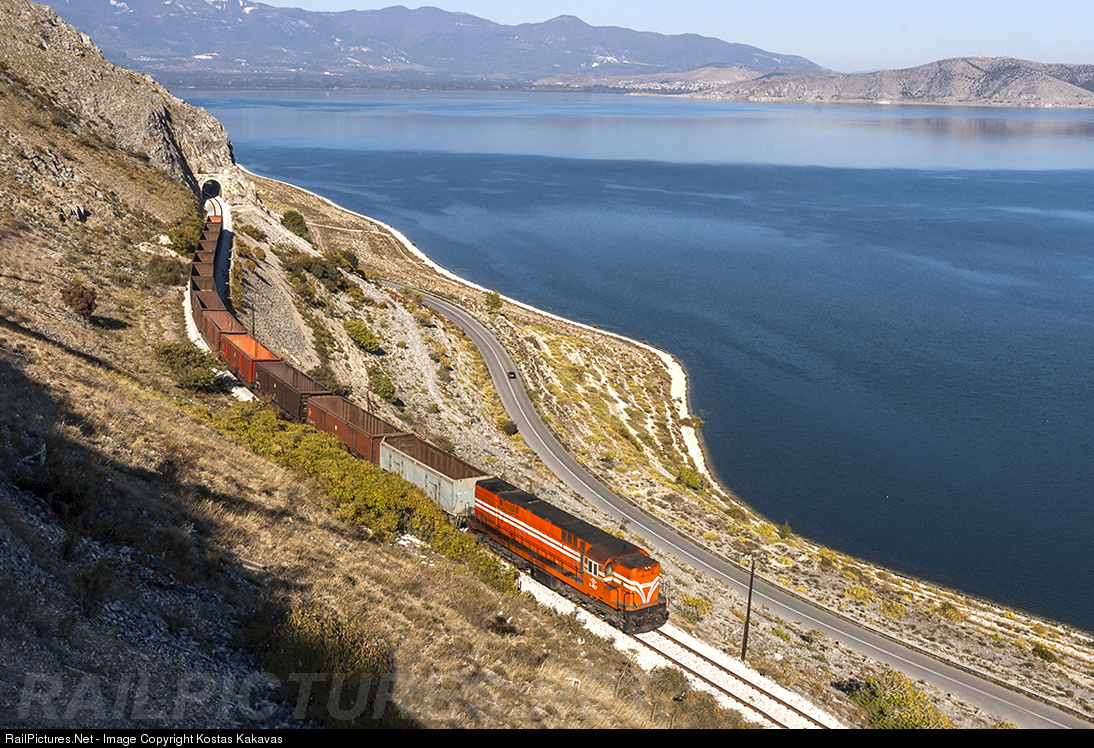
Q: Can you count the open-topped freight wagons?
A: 13